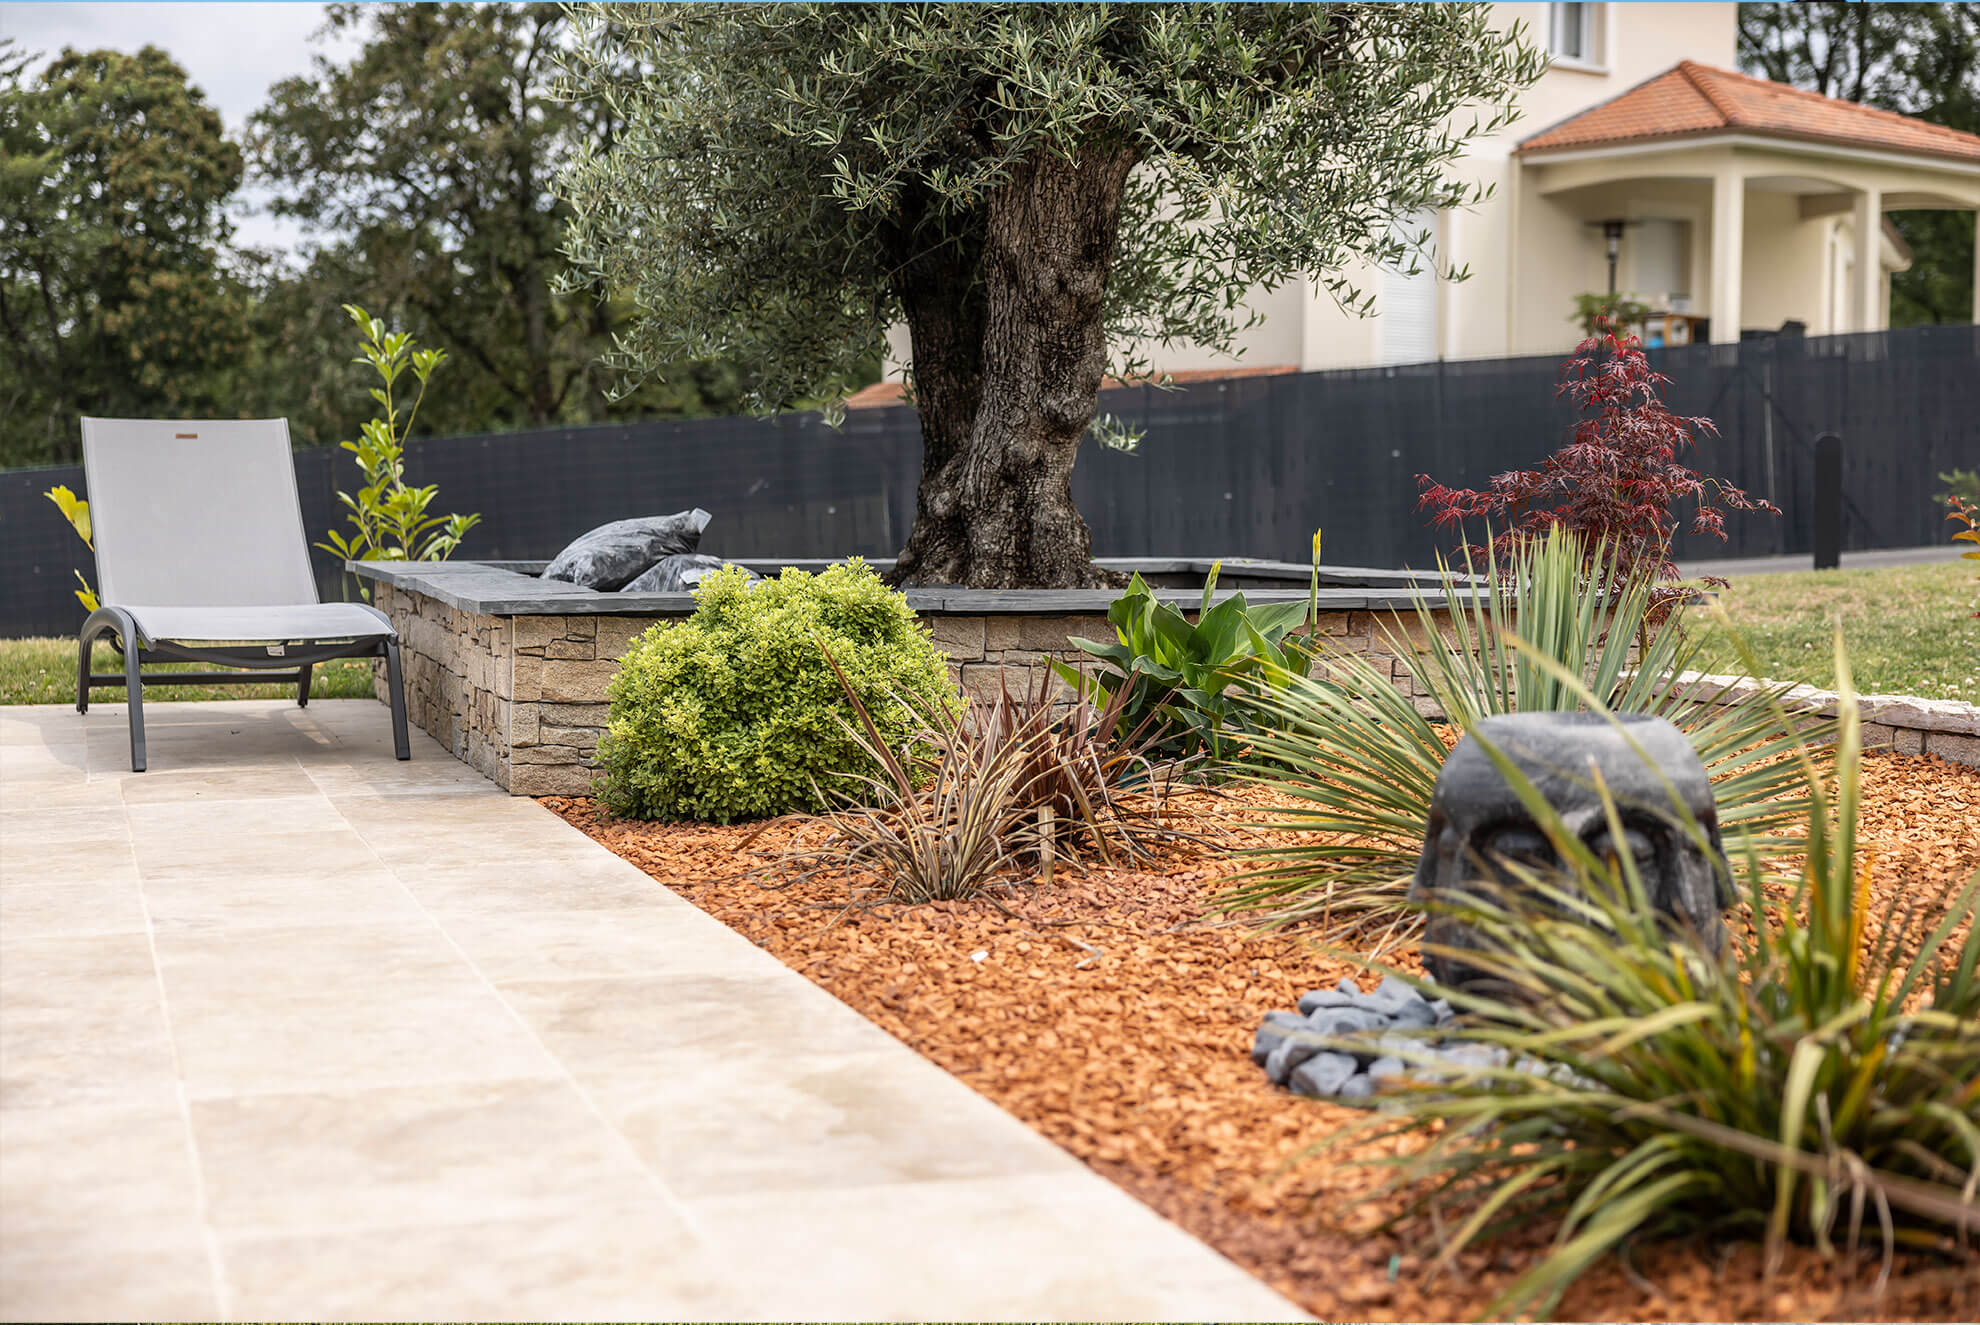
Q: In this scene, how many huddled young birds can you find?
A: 0